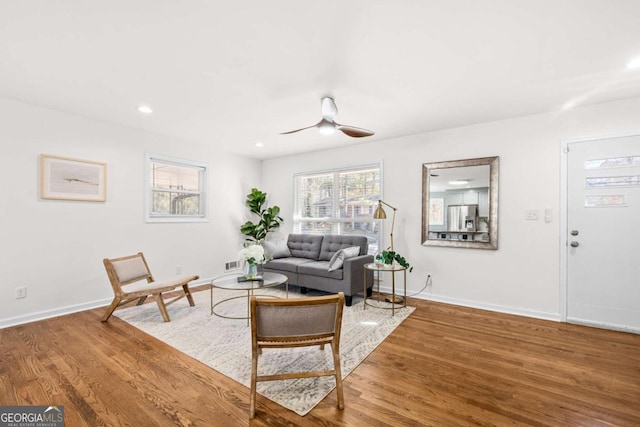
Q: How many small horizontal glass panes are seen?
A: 3